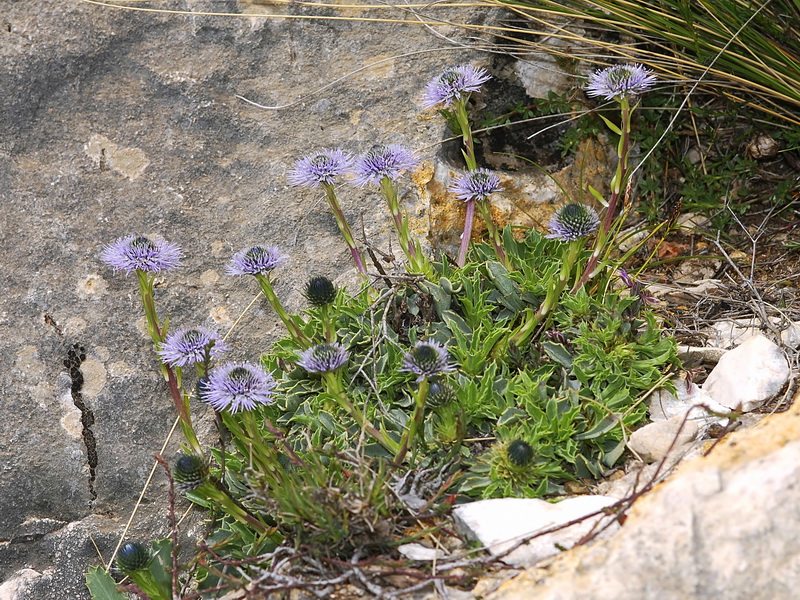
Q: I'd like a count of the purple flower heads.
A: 12